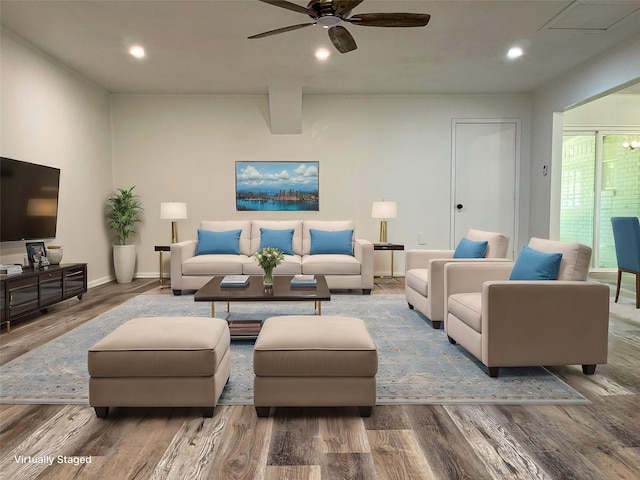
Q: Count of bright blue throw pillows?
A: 5